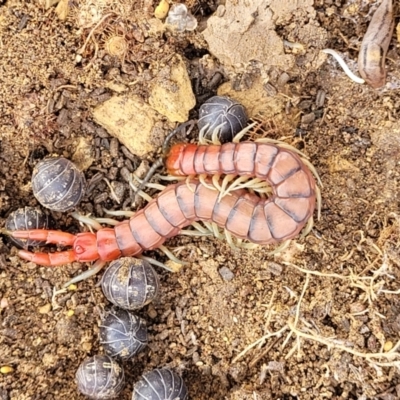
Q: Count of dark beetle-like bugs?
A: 7